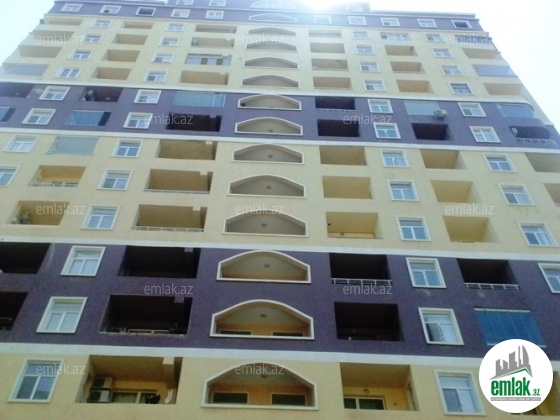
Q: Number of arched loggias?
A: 13